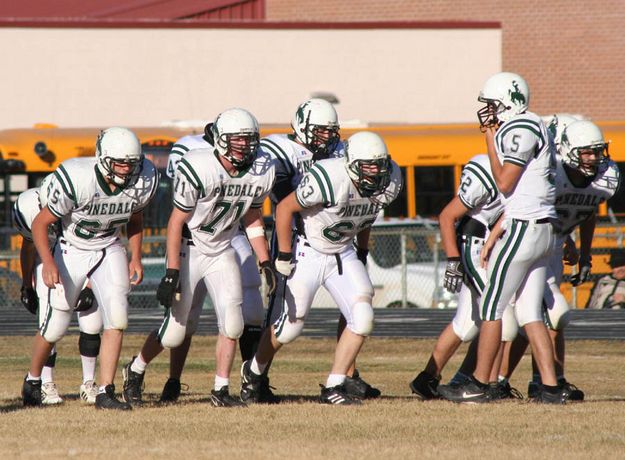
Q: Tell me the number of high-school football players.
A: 10